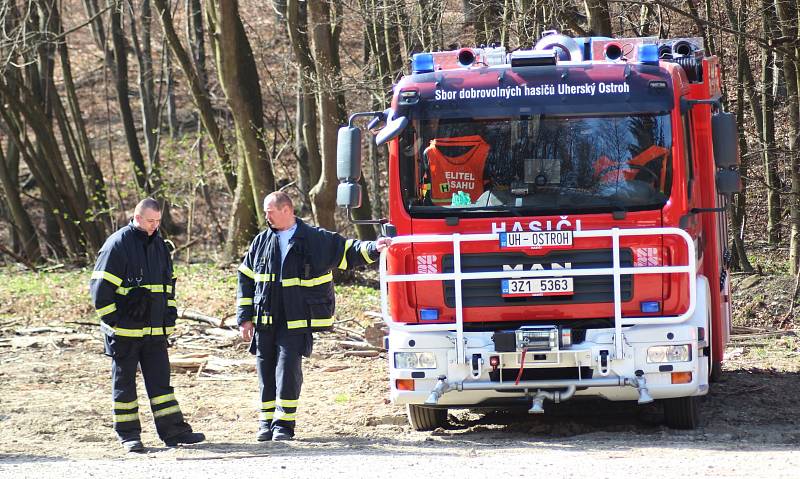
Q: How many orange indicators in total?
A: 2